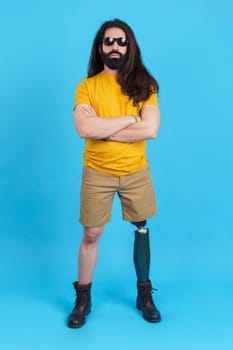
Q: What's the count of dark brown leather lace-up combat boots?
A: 2